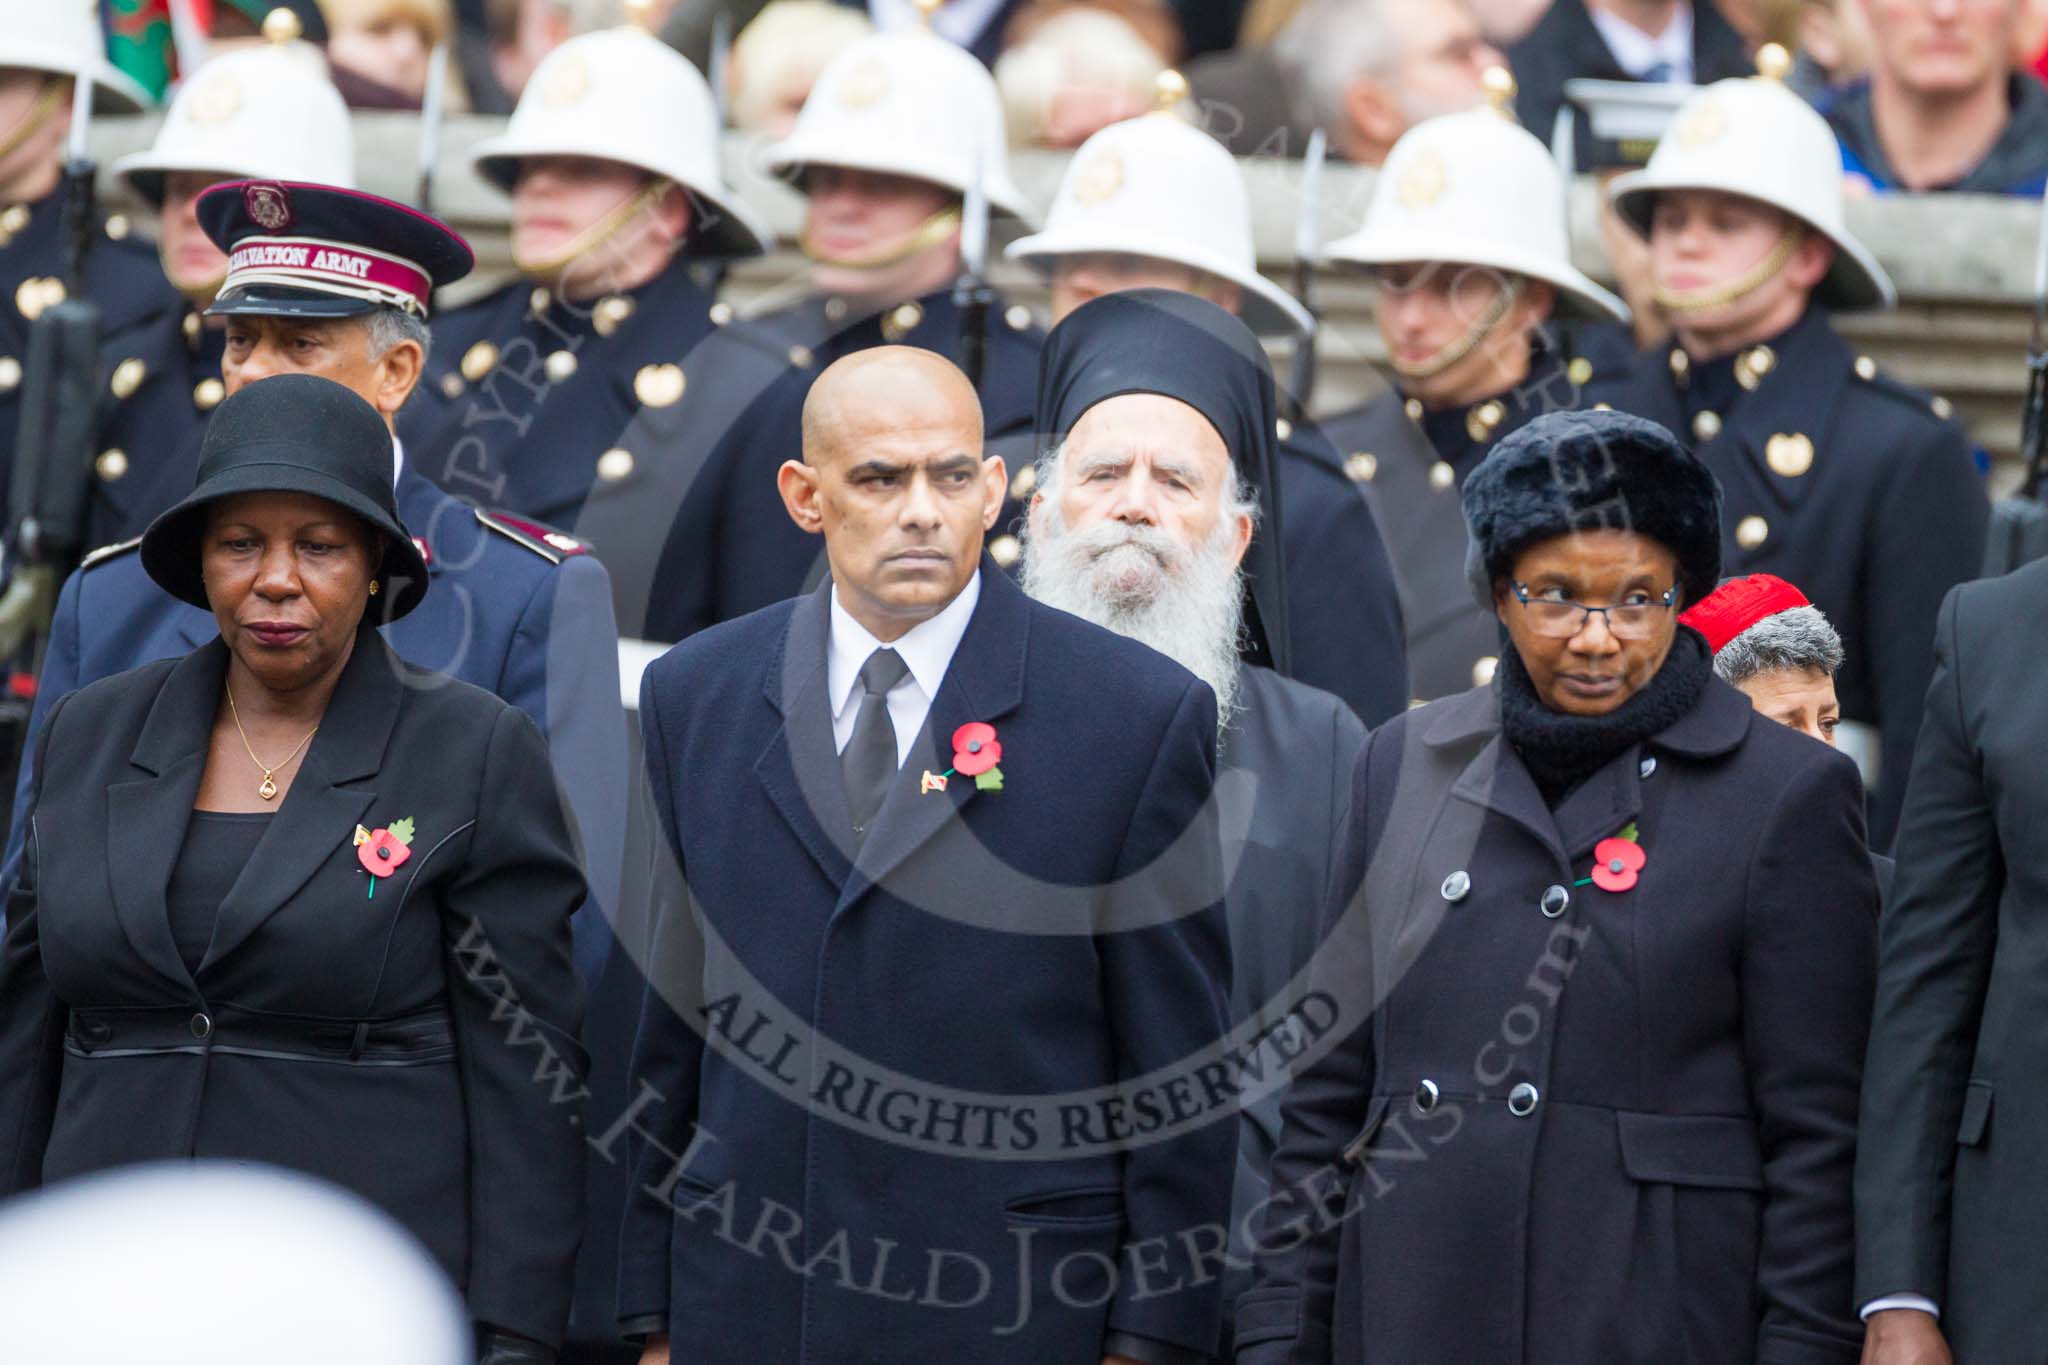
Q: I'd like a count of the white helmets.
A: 7